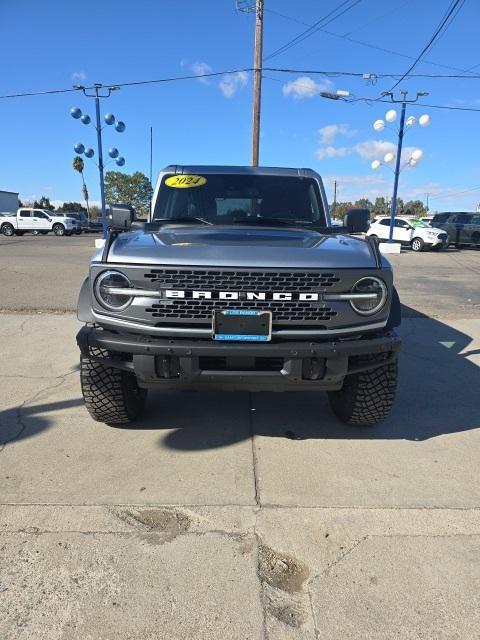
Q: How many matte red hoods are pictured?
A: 0